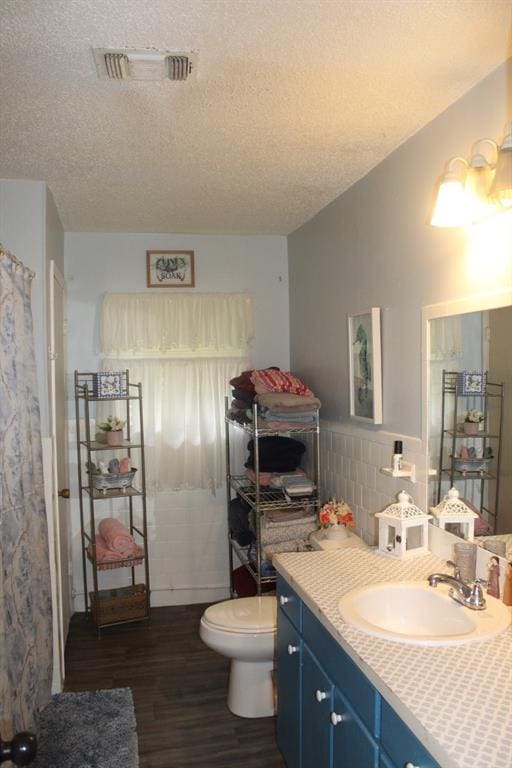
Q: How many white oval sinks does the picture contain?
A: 1